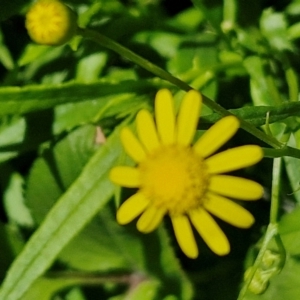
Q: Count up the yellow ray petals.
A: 13